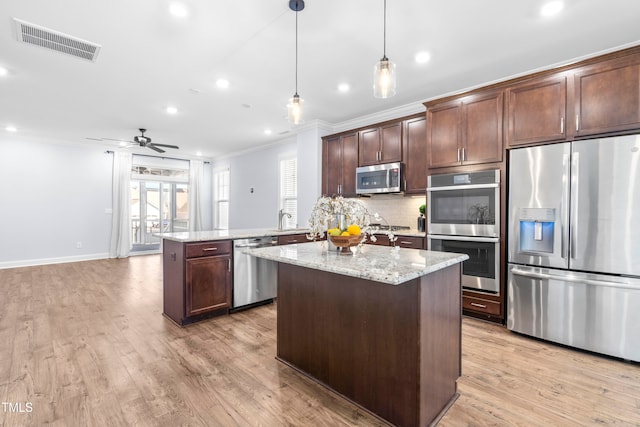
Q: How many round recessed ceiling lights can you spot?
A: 11